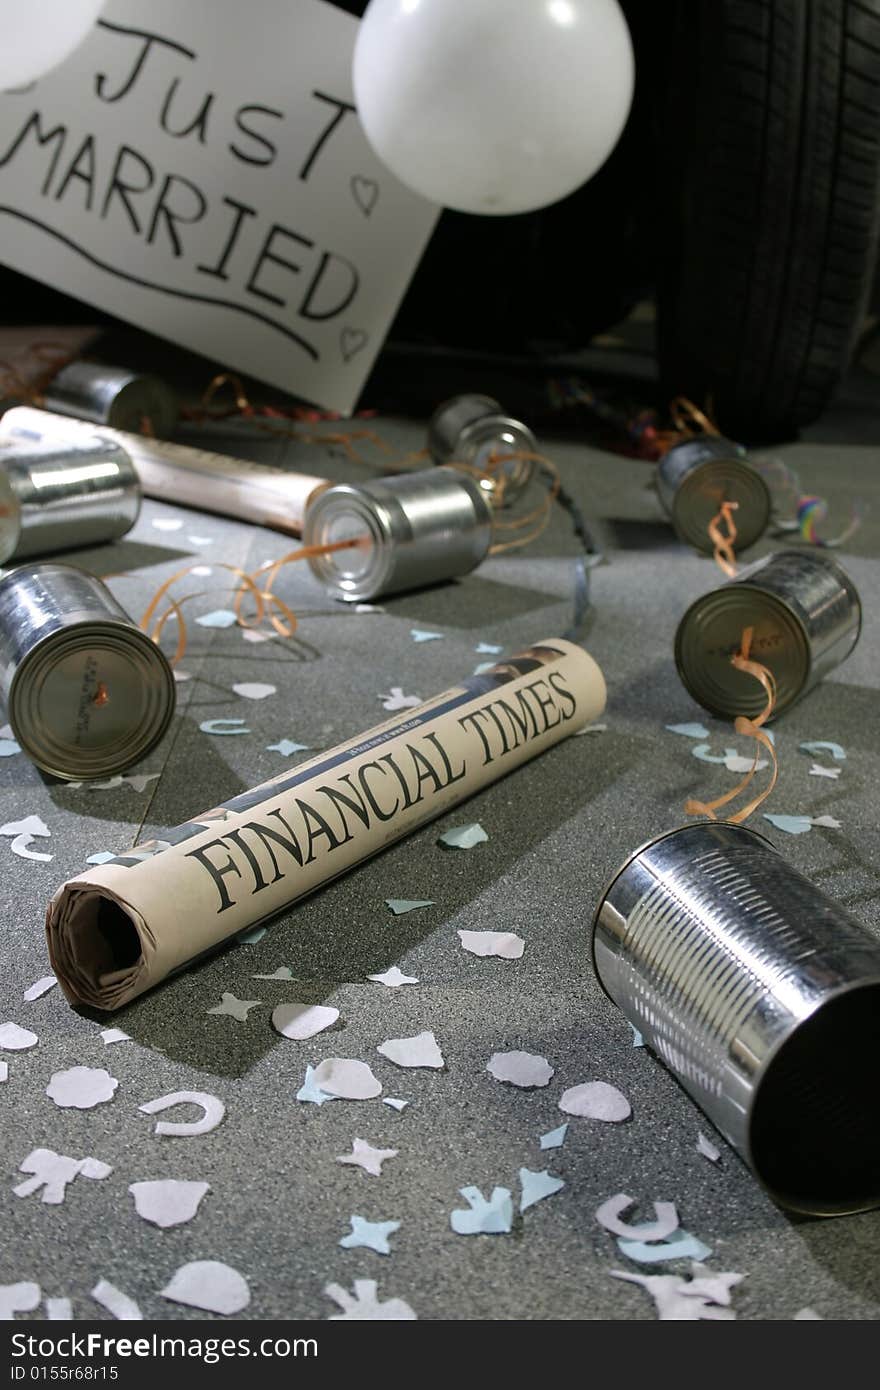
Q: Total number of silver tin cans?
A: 8